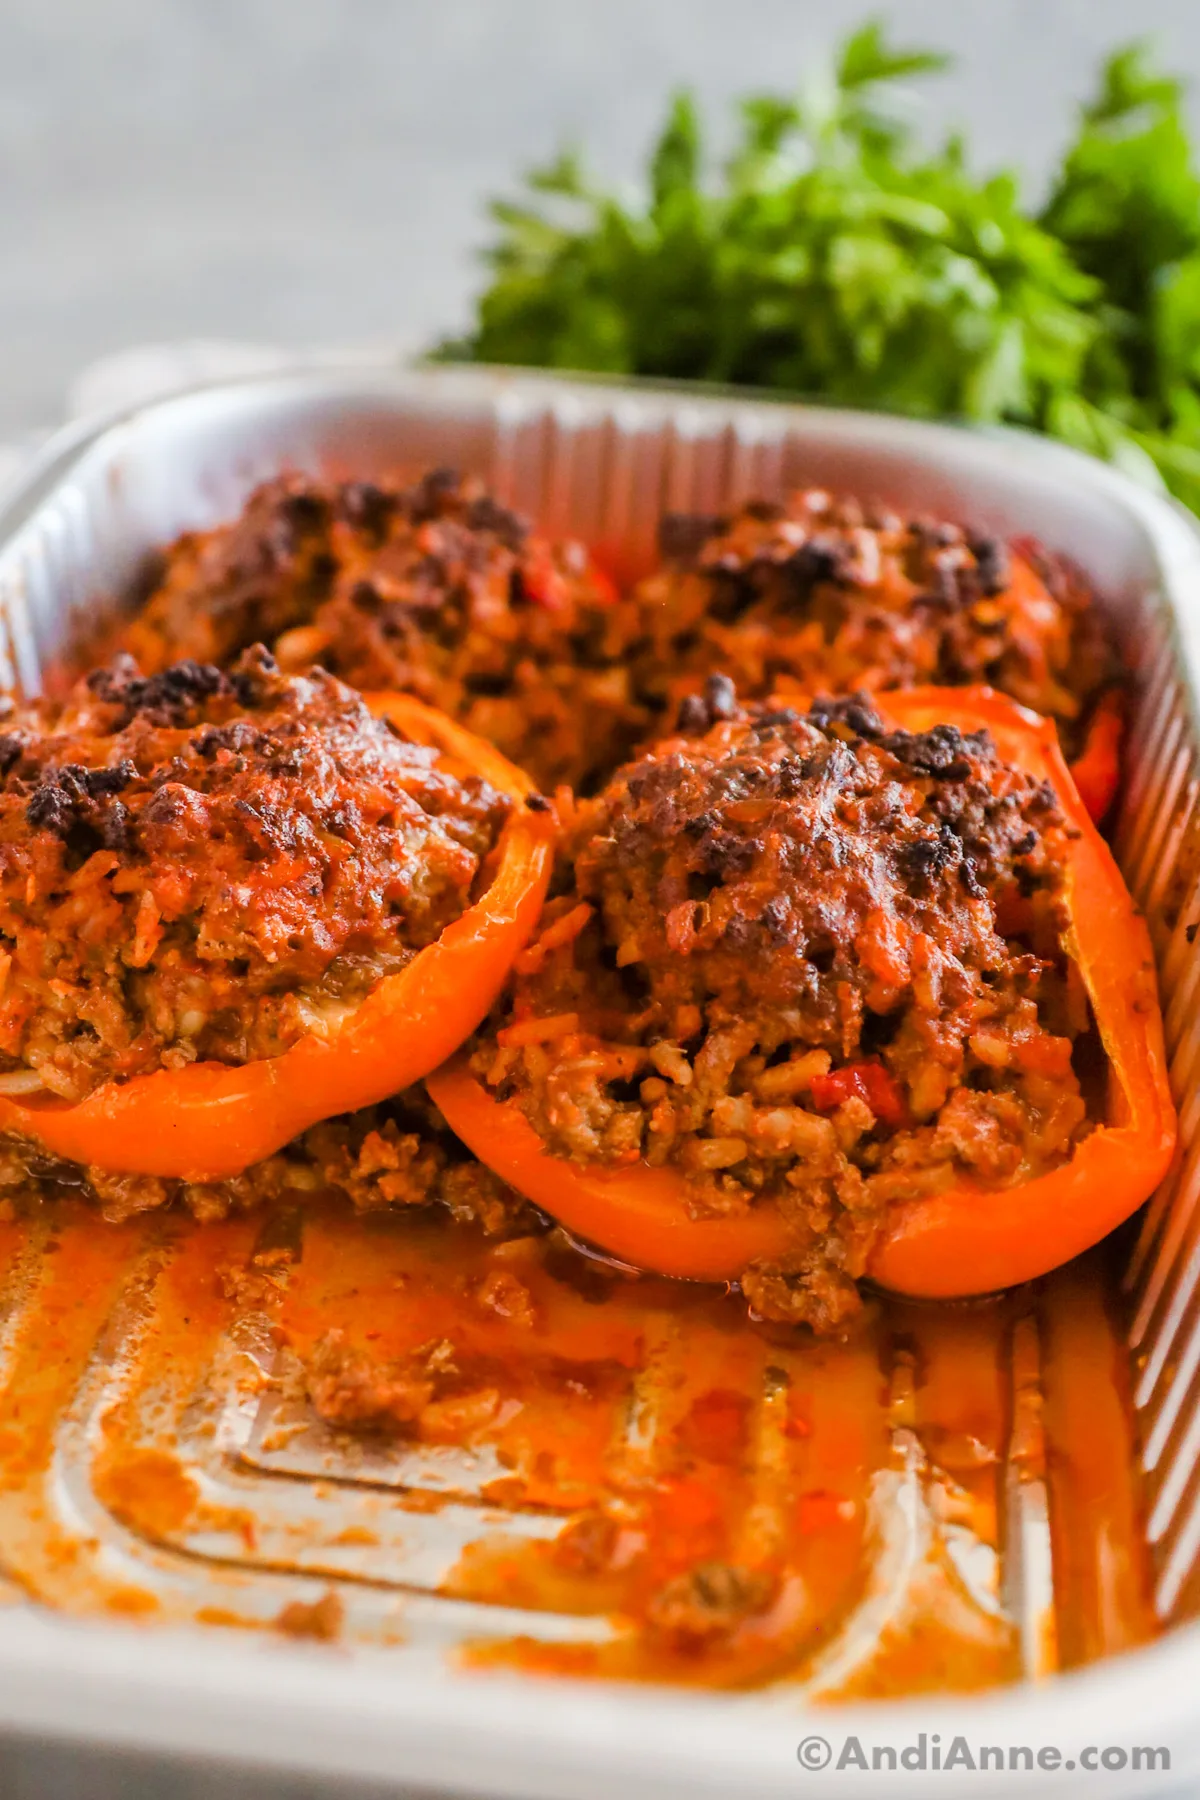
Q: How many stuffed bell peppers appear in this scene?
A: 4